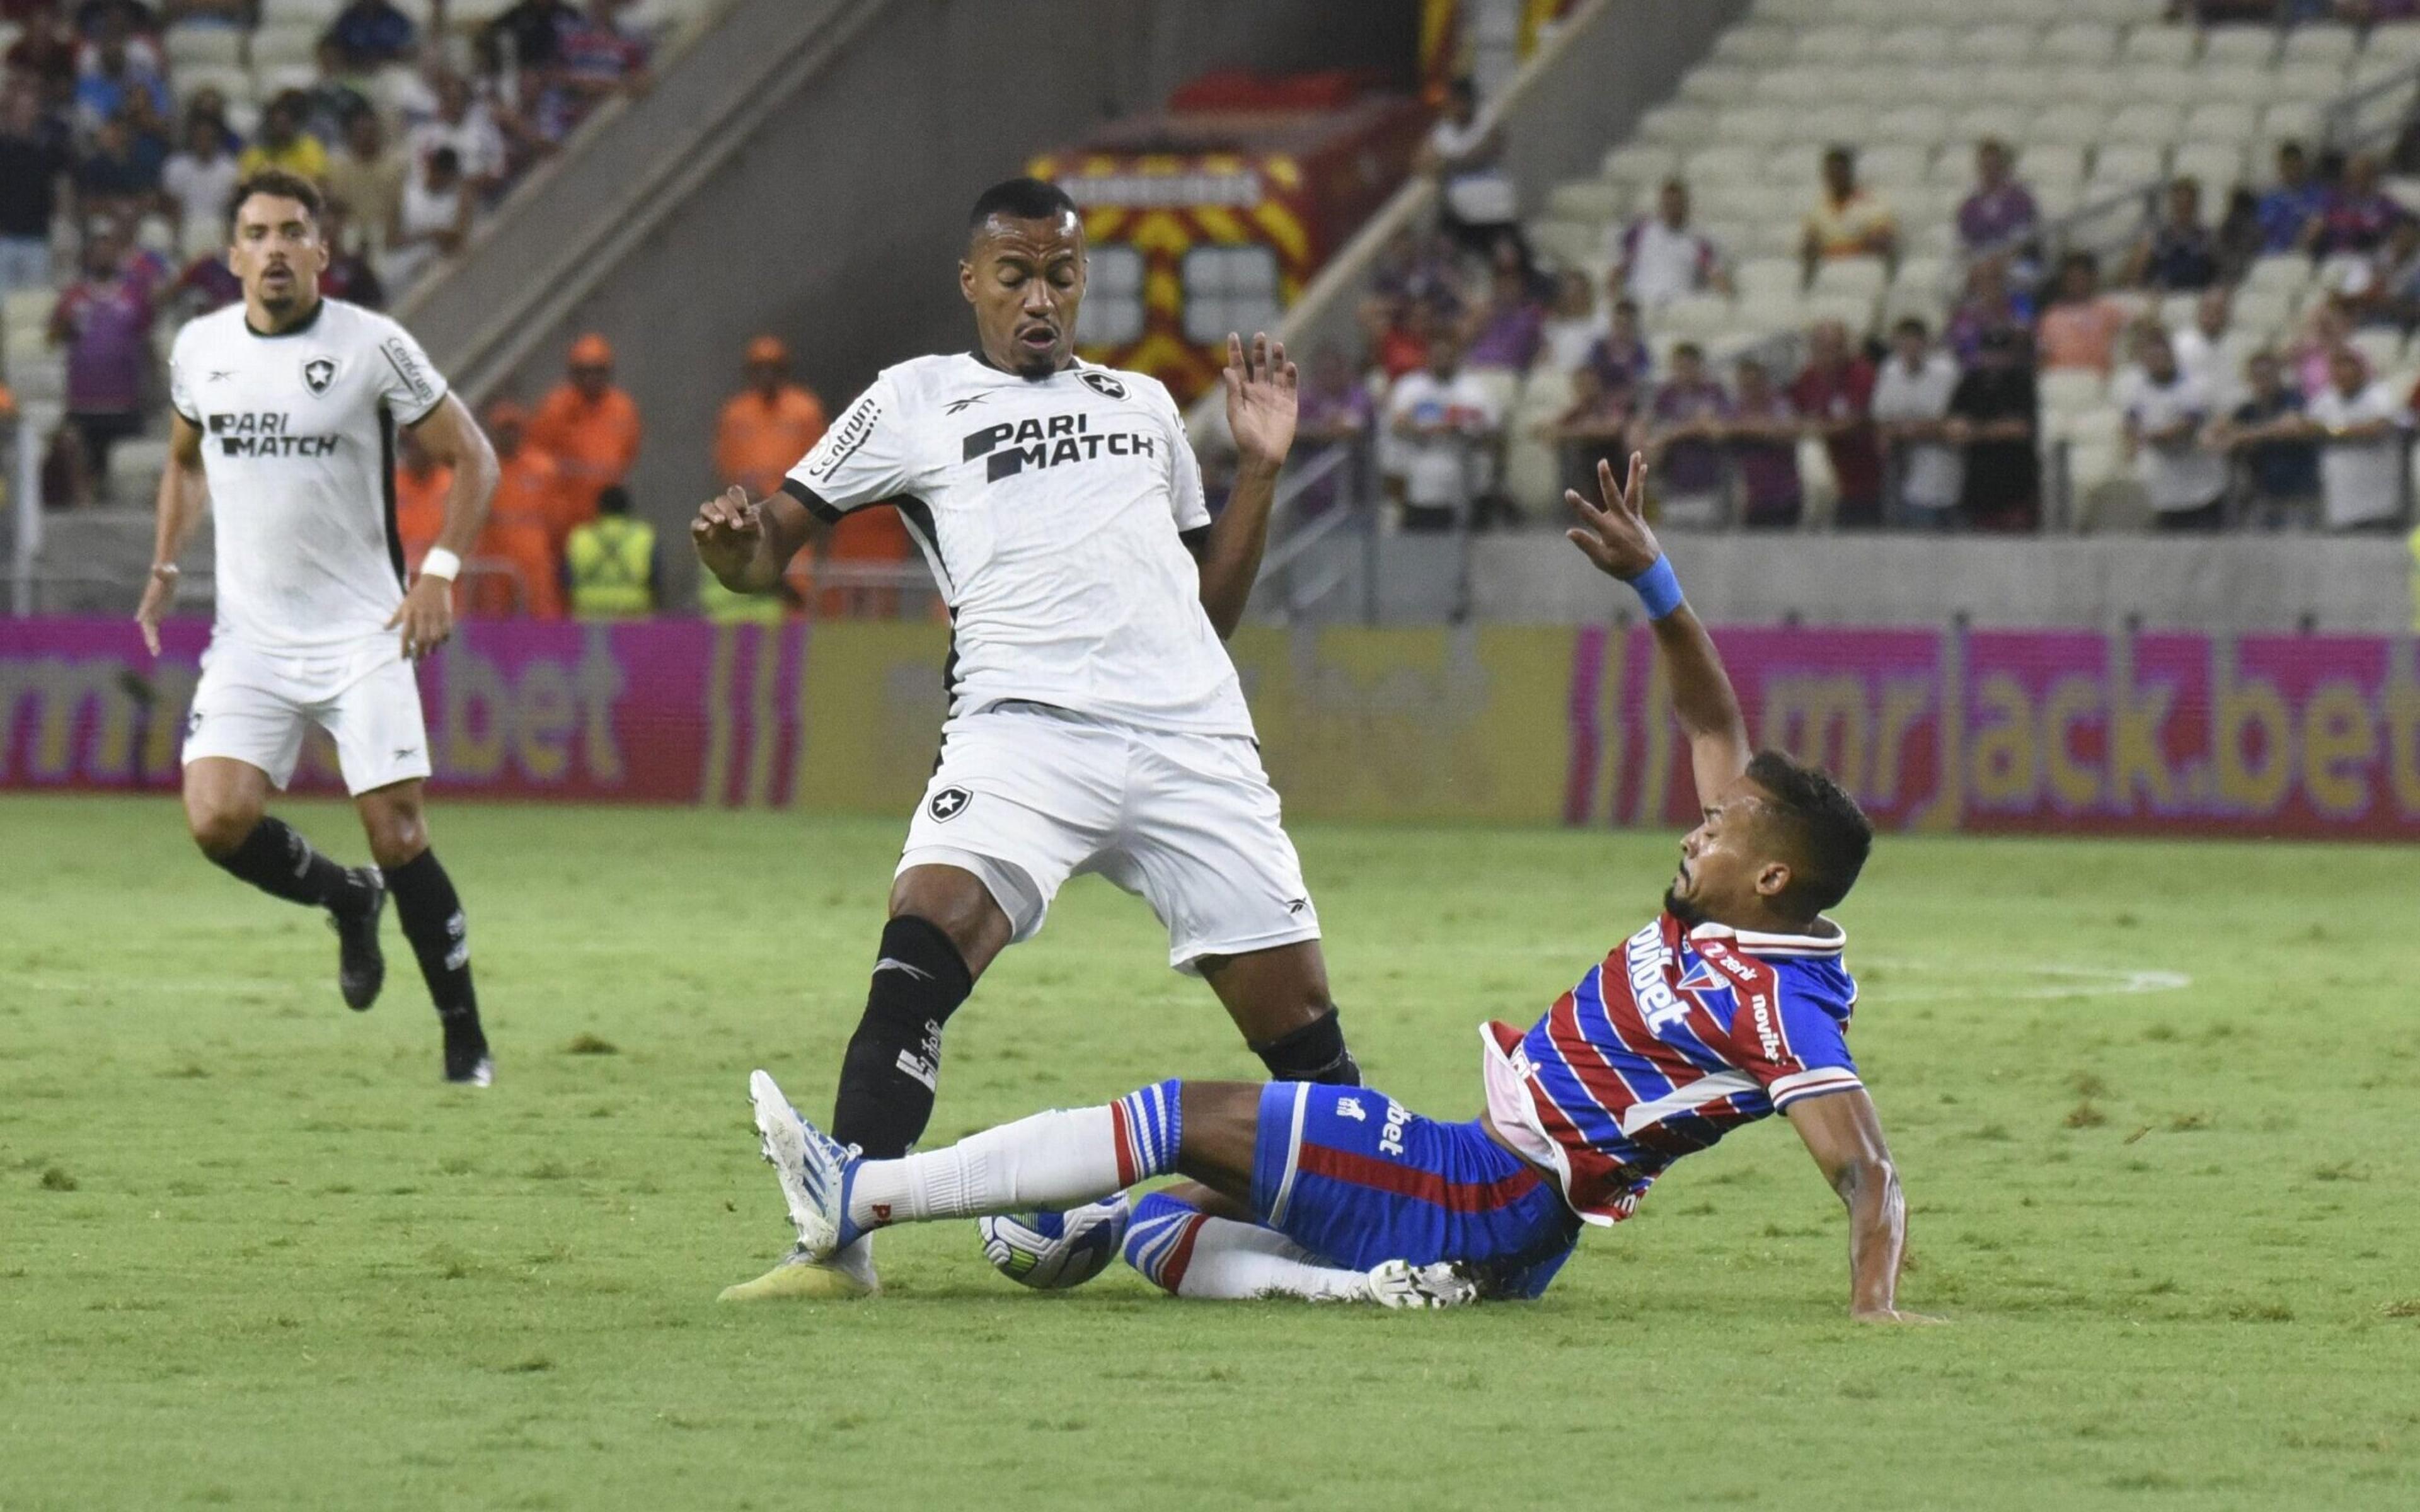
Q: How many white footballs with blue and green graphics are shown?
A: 1